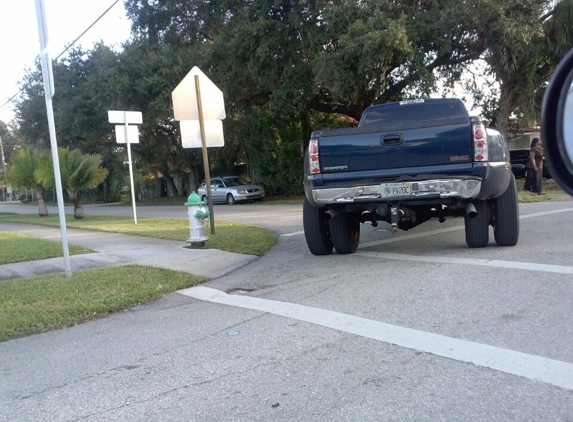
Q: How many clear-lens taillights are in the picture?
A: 2